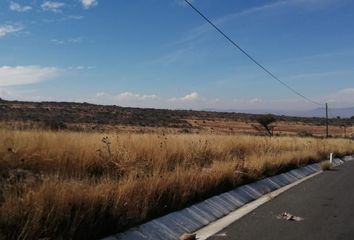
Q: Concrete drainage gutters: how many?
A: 1